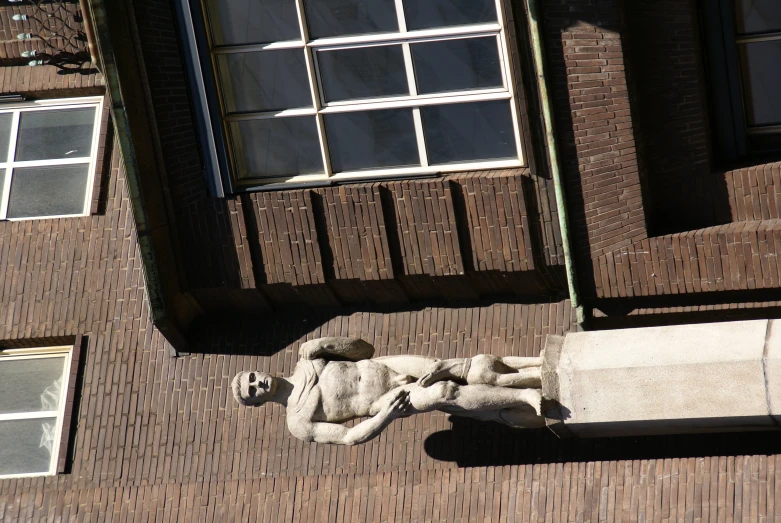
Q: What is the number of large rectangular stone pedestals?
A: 1